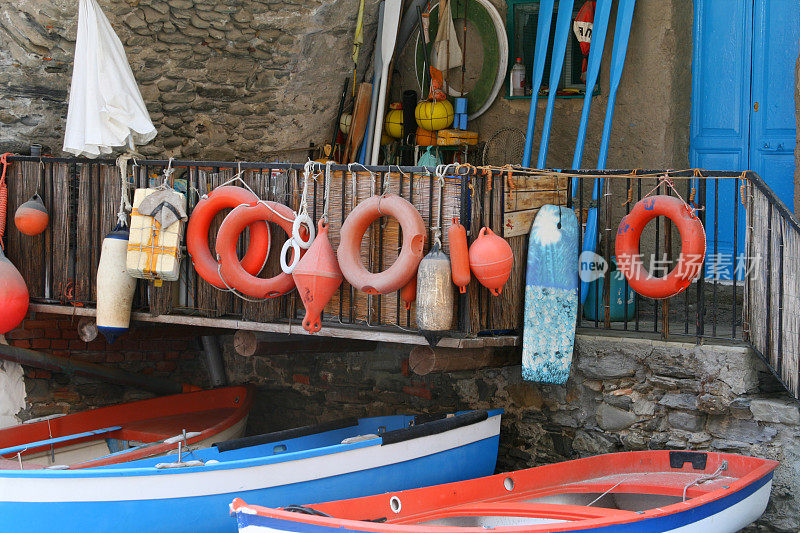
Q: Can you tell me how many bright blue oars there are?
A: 4